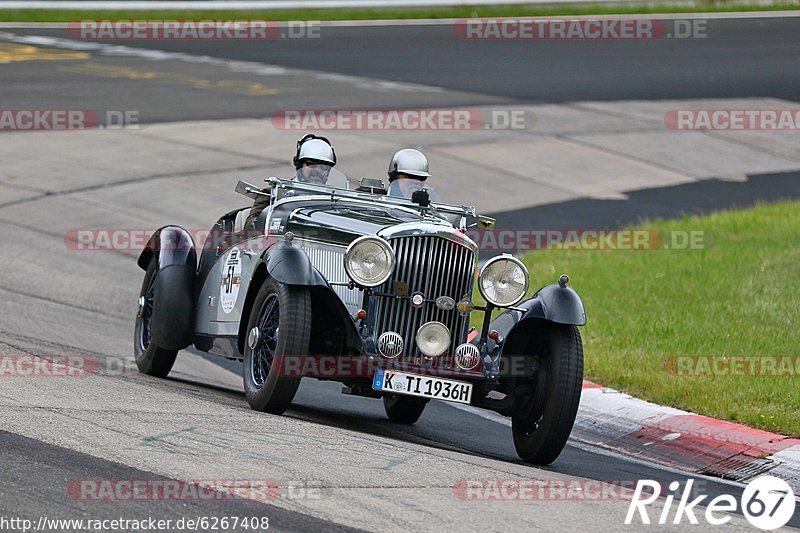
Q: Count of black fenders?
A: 3